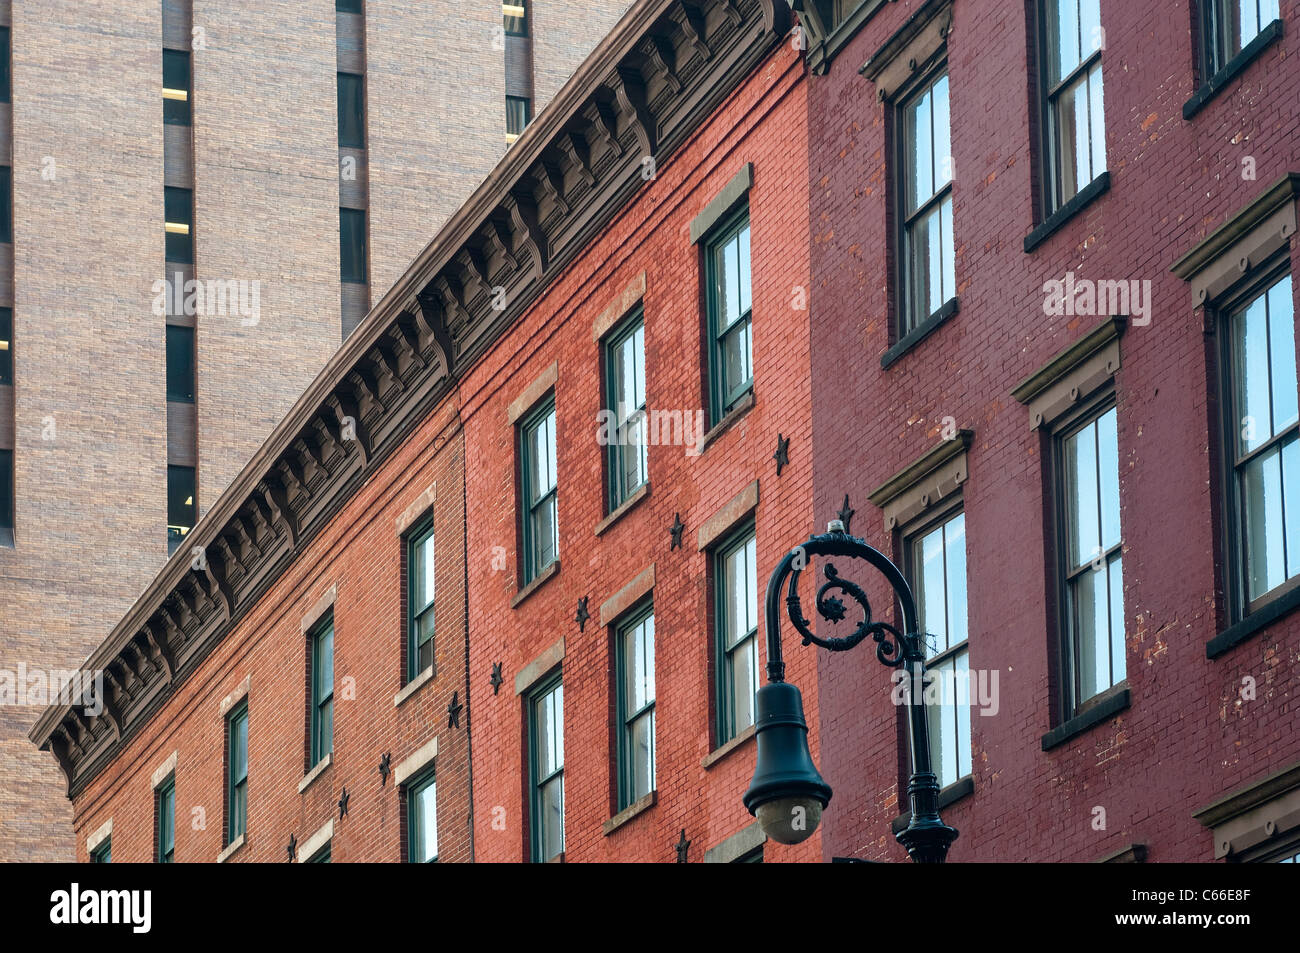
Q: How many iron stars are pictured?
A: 10